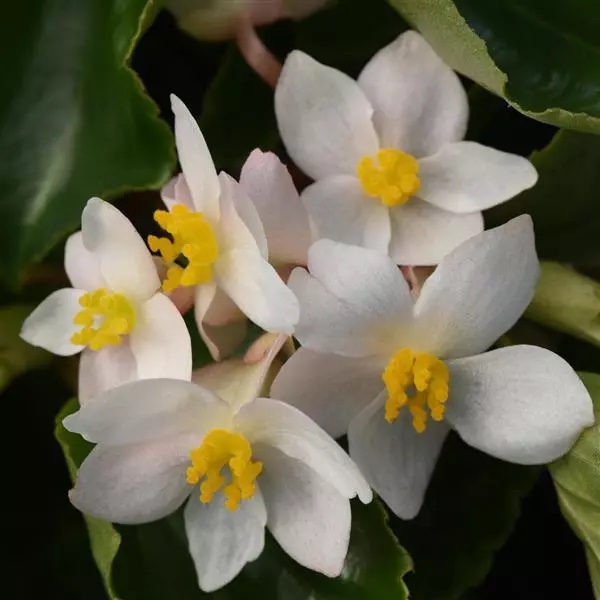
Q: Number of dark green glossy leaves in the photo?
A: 3